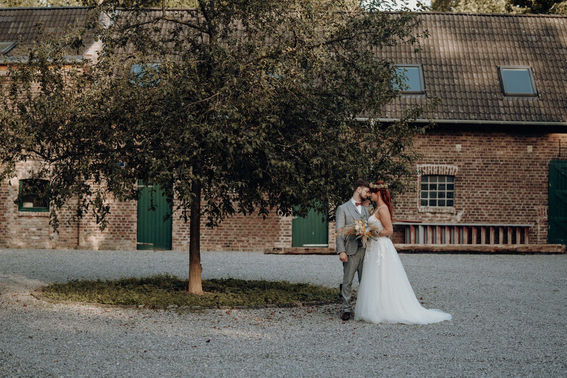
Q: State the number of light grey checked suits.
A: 1